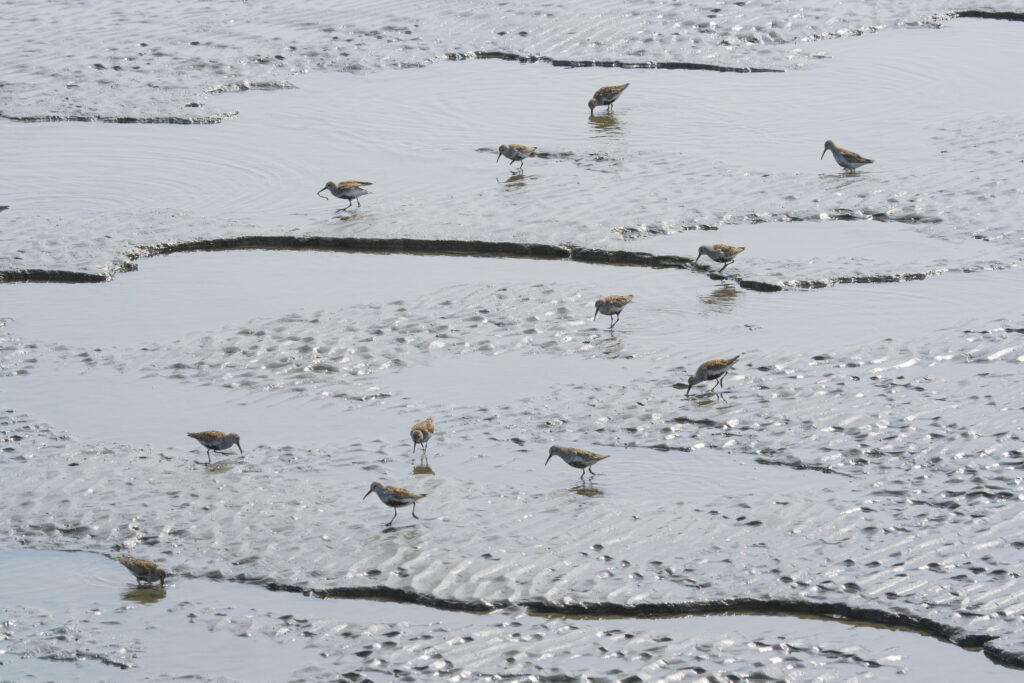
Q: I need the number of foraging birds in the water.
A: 12